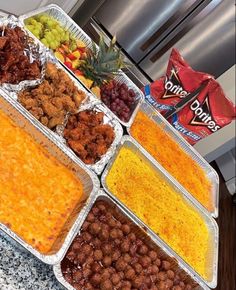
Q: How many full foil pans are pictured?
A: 6